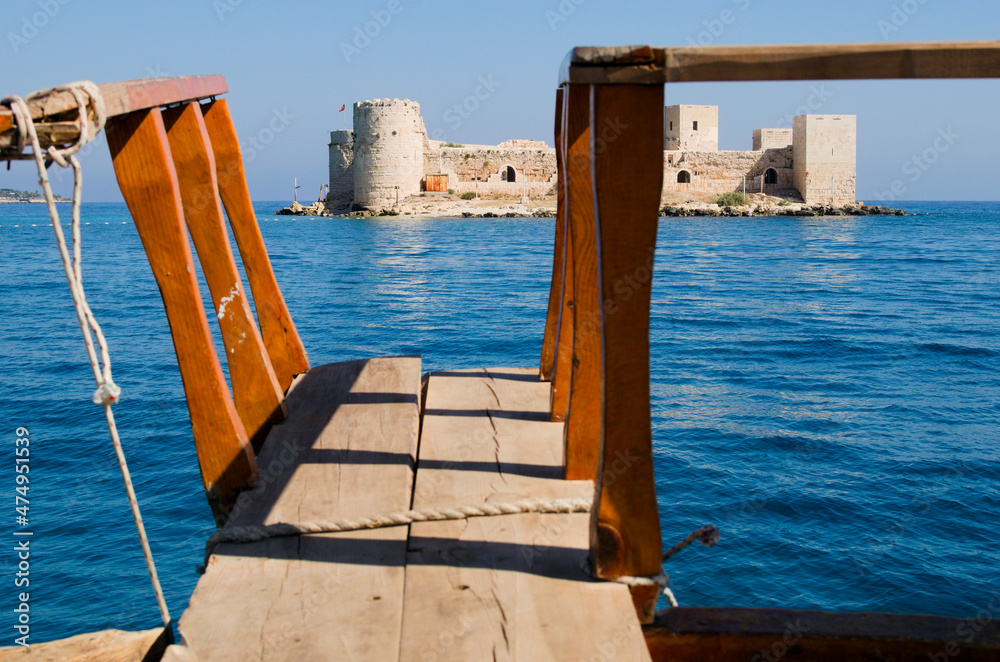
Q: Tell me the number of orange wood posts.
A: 7